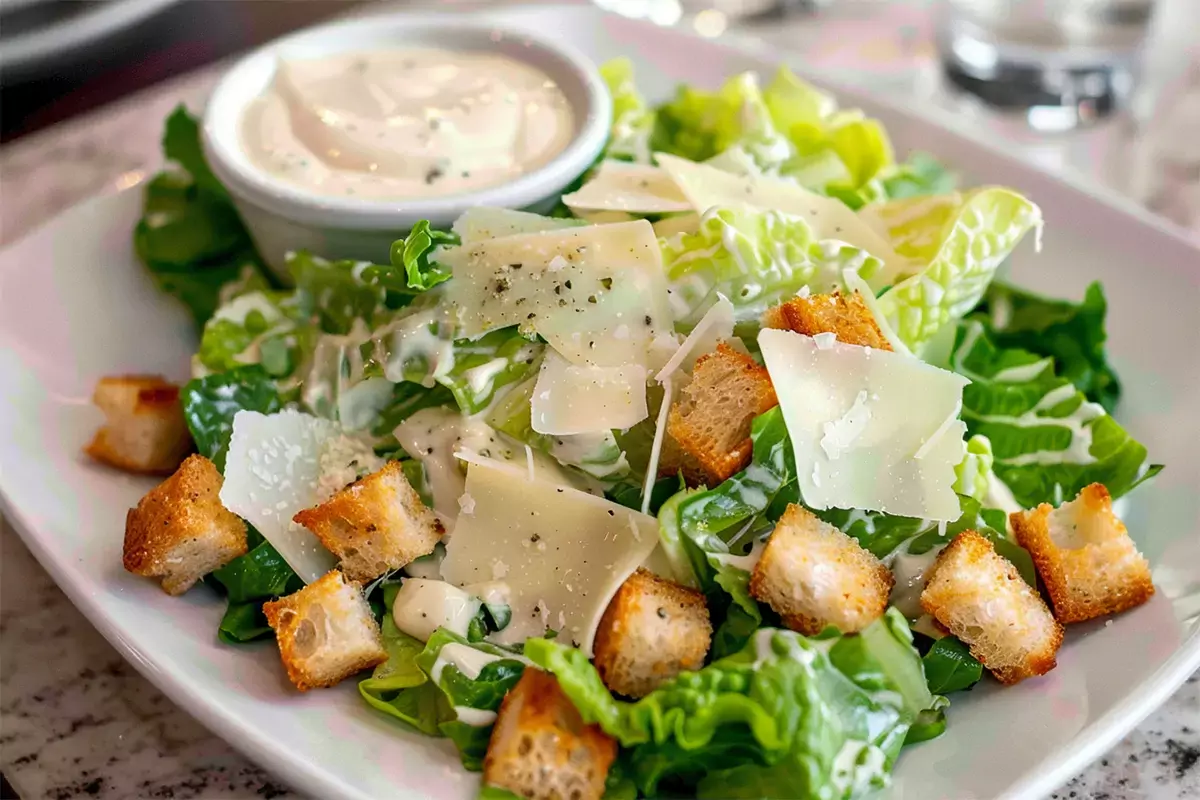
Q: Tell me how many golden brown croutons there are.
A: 11